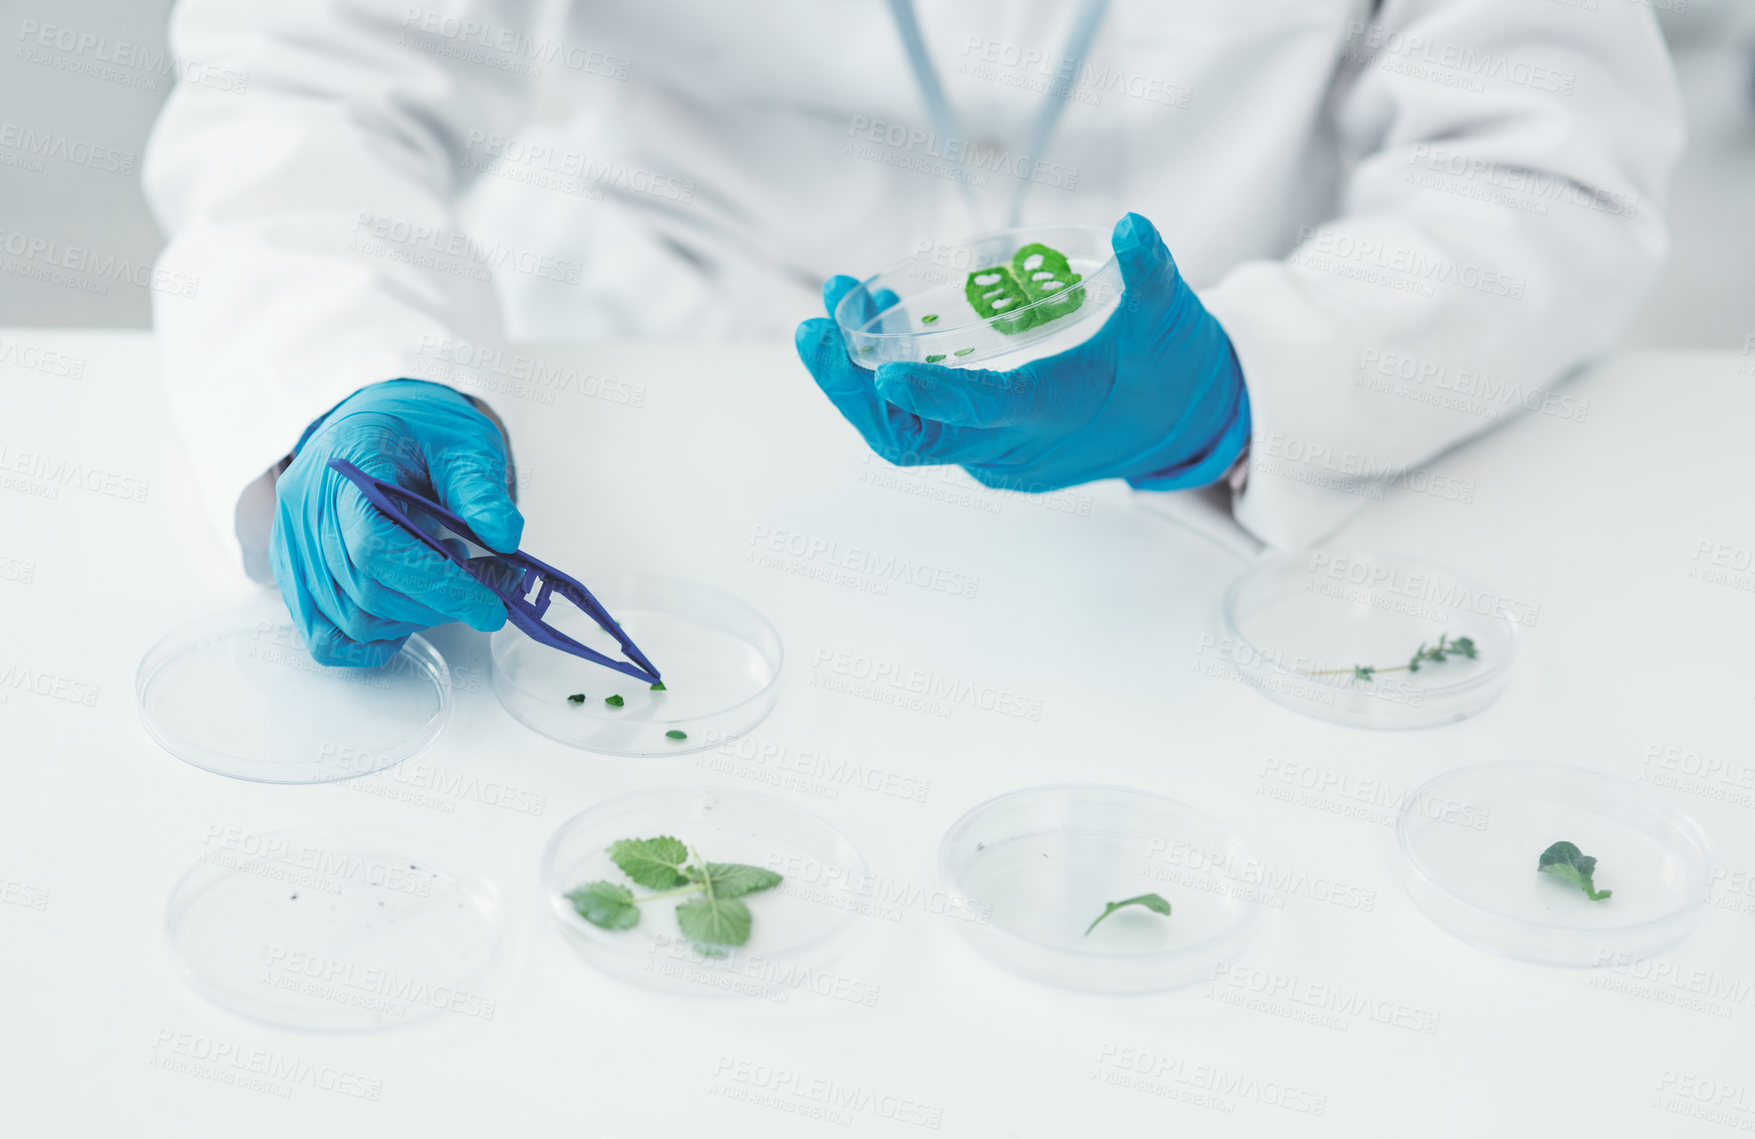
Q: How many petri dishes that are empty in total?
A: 2